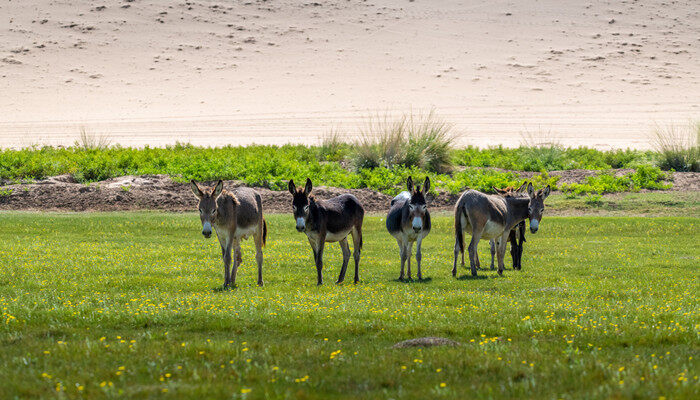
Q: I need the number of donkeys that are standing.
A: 5